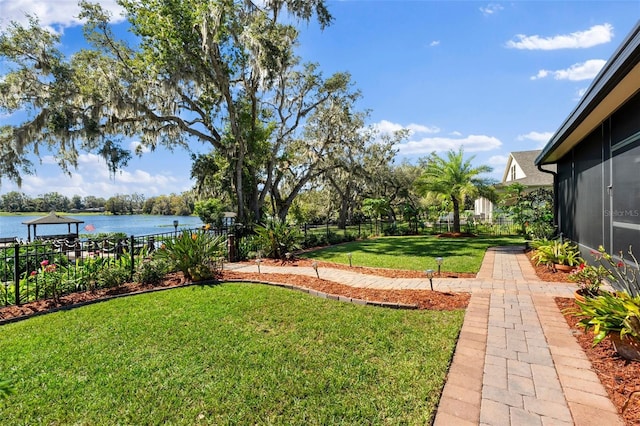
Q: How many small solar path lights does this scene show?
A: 6